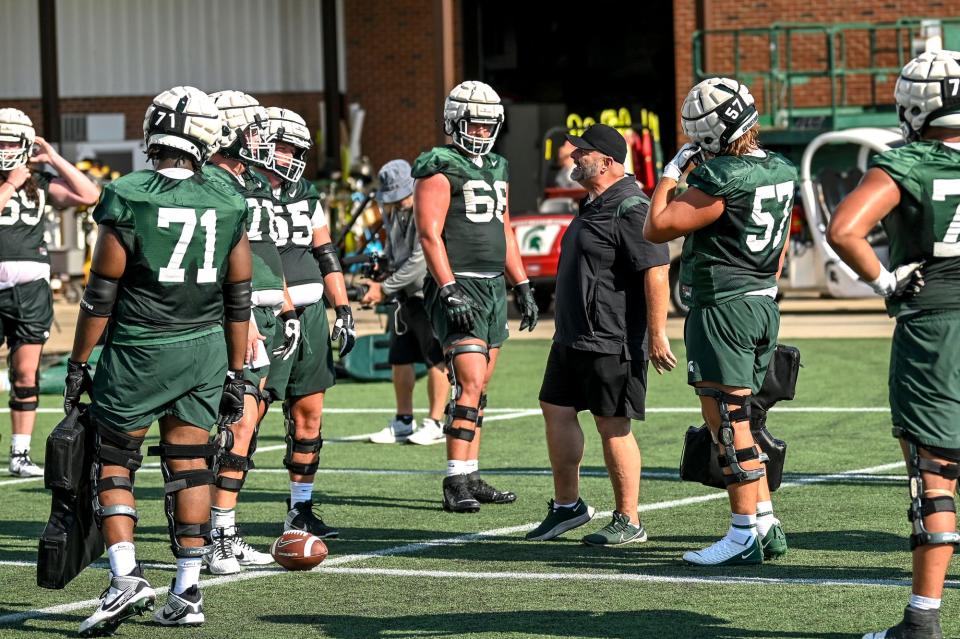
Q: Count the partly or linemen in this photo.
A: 7